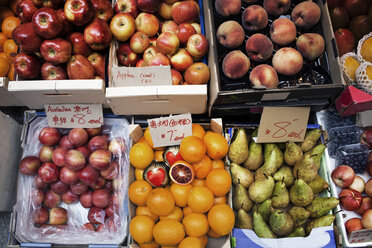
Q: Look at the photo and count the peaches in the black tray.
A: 11